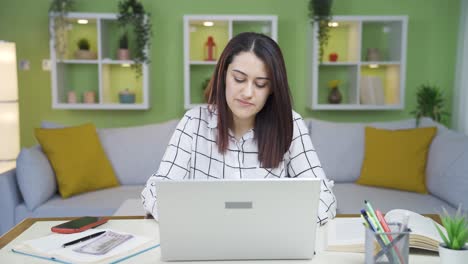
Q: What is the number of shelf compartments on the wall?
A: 12